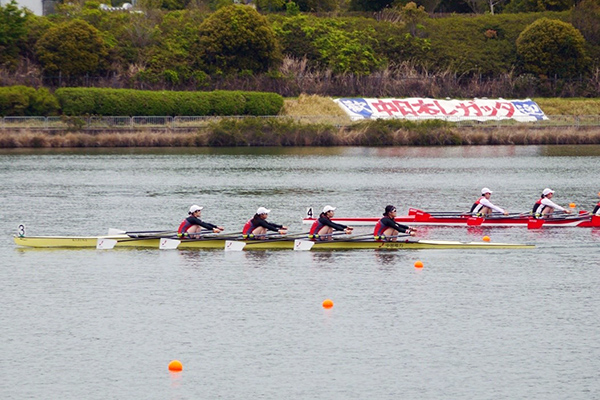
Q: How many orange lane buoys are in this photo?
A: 5